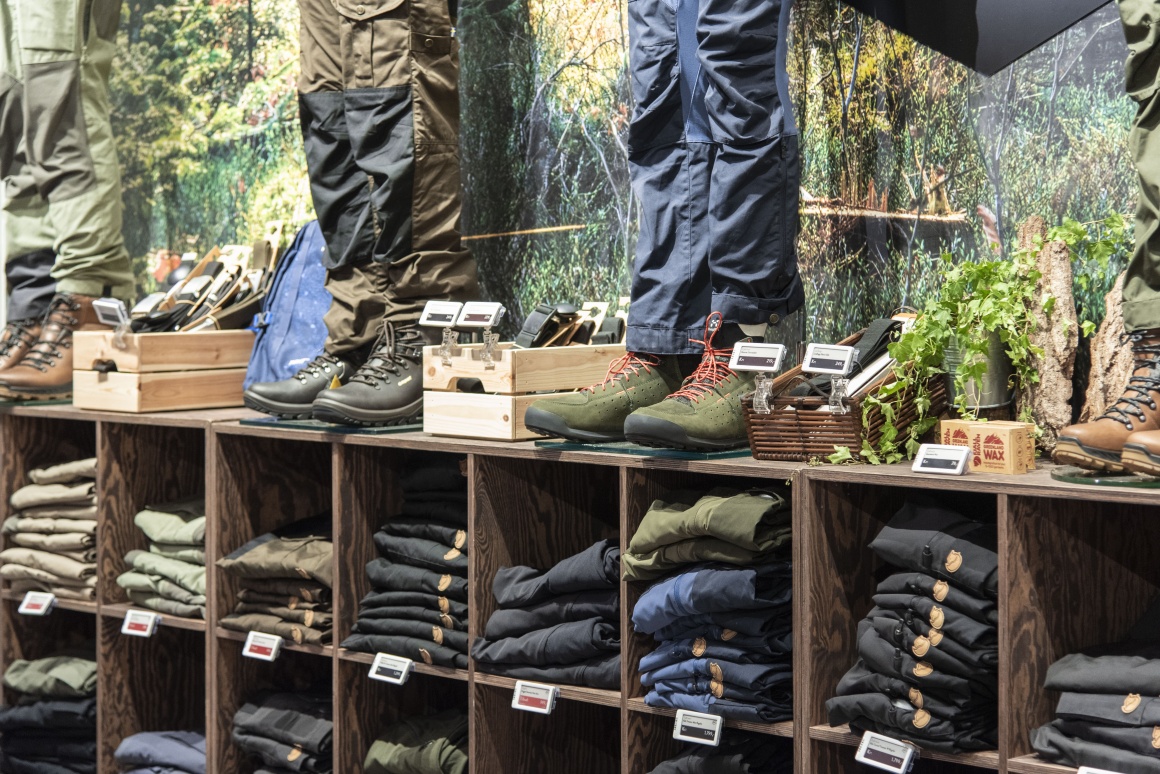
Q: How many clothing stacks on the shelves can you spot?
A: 13